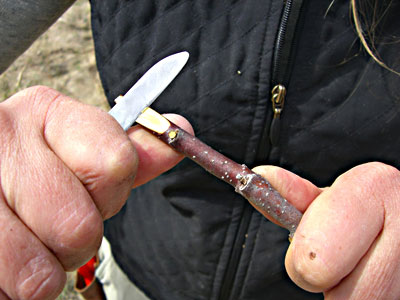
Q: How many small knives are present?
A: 1